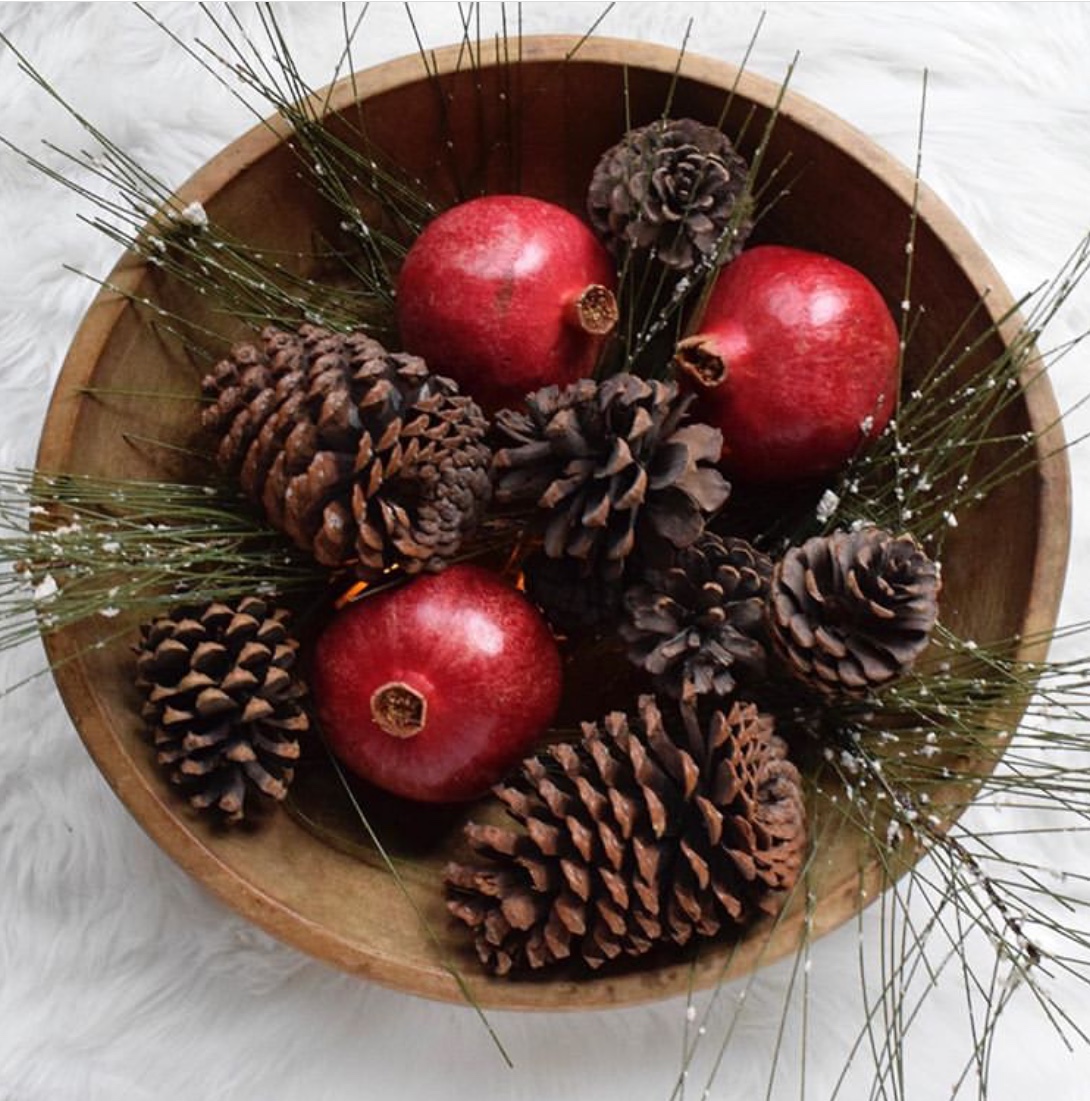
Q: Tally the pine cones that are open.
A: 7